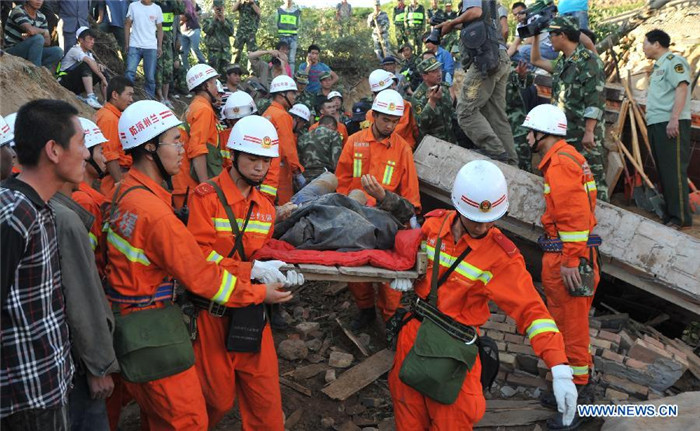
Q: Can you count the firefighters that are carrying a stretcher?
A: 4